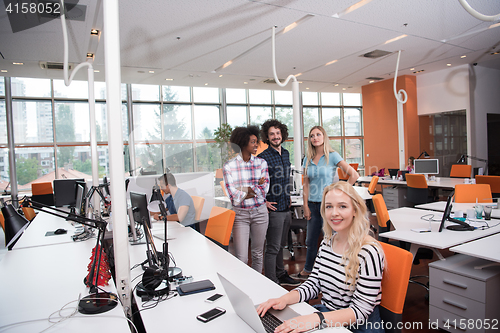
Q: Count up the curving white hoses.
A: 4